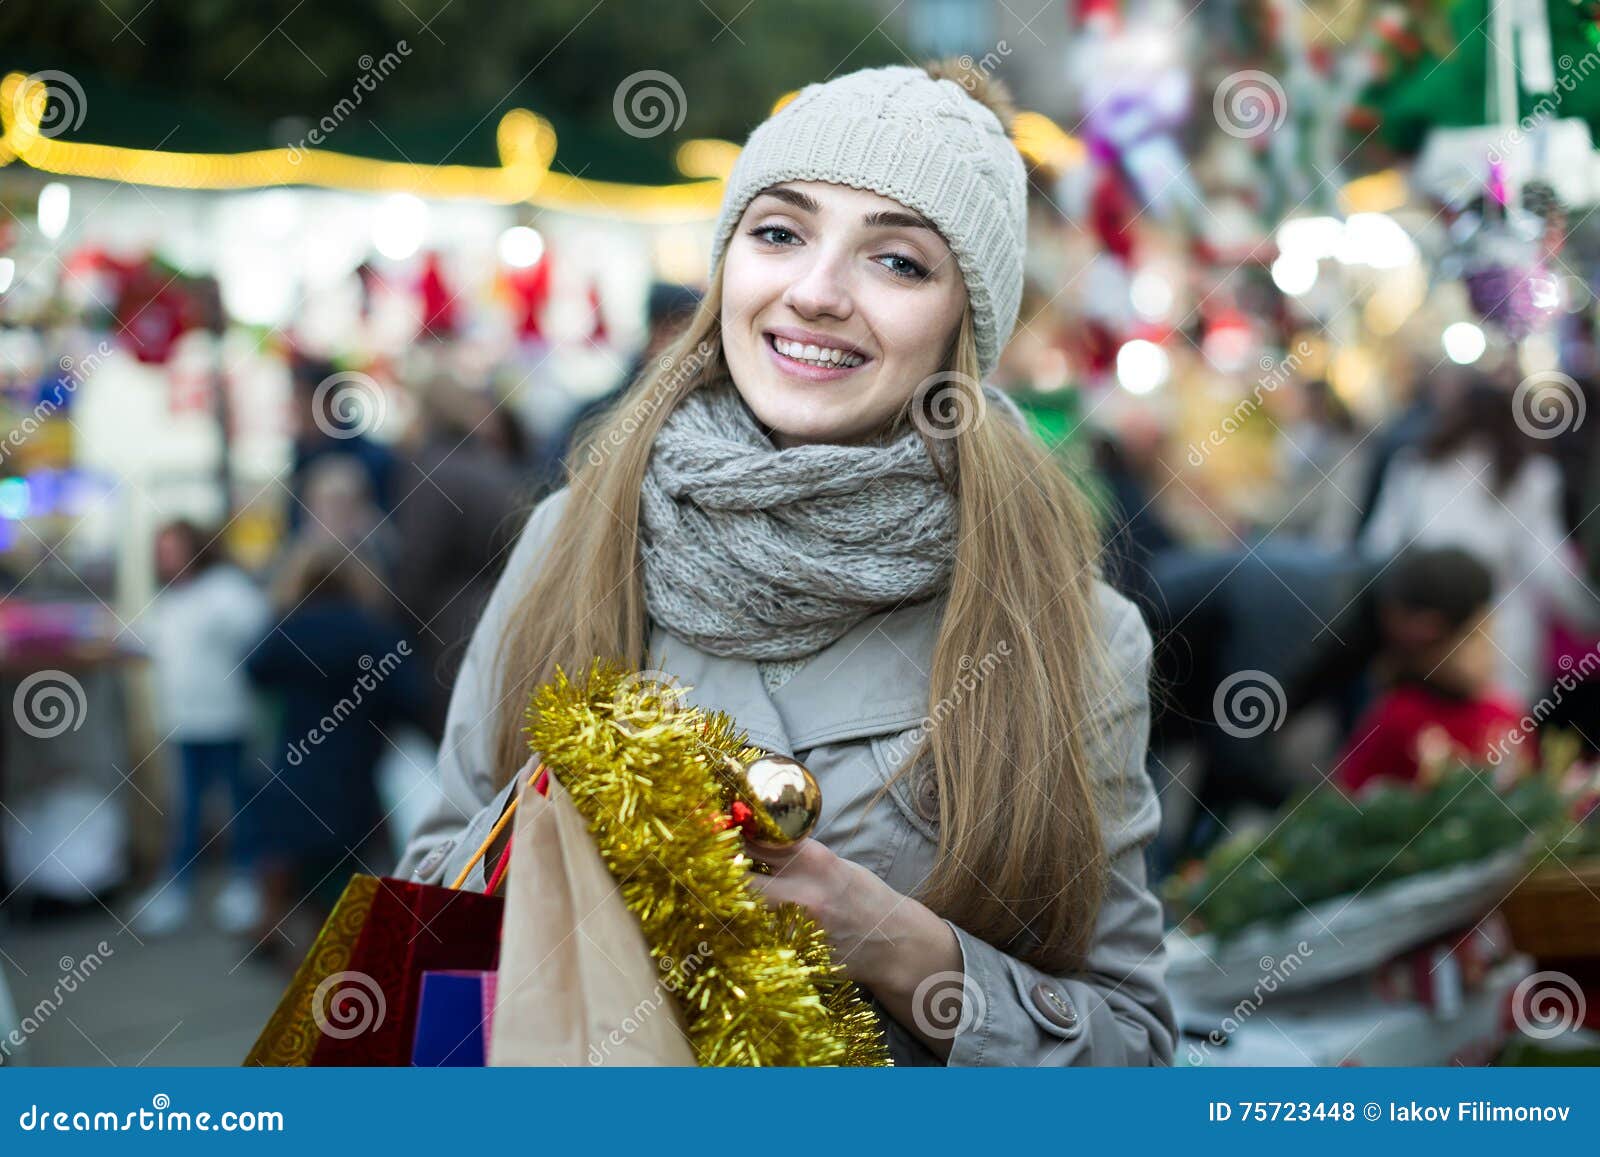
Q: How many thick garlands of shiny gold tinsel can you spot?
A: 1